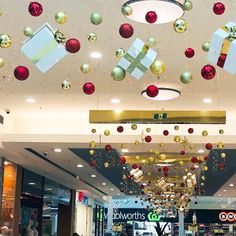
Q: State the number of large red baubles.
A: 10